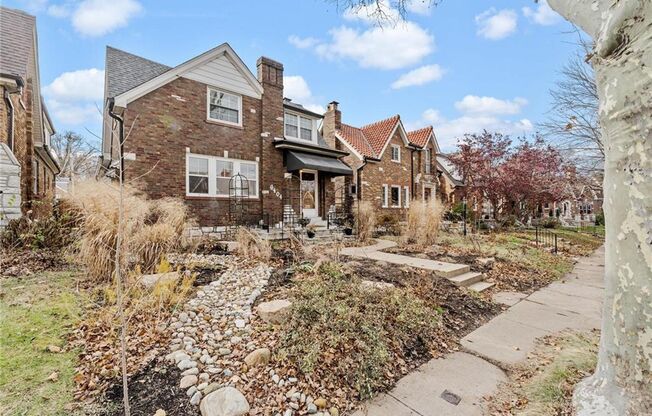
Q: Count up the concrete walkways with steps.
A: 1